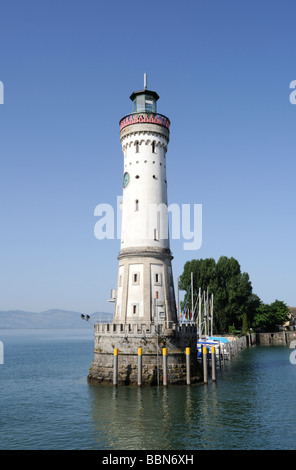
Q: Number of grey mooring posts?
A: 6